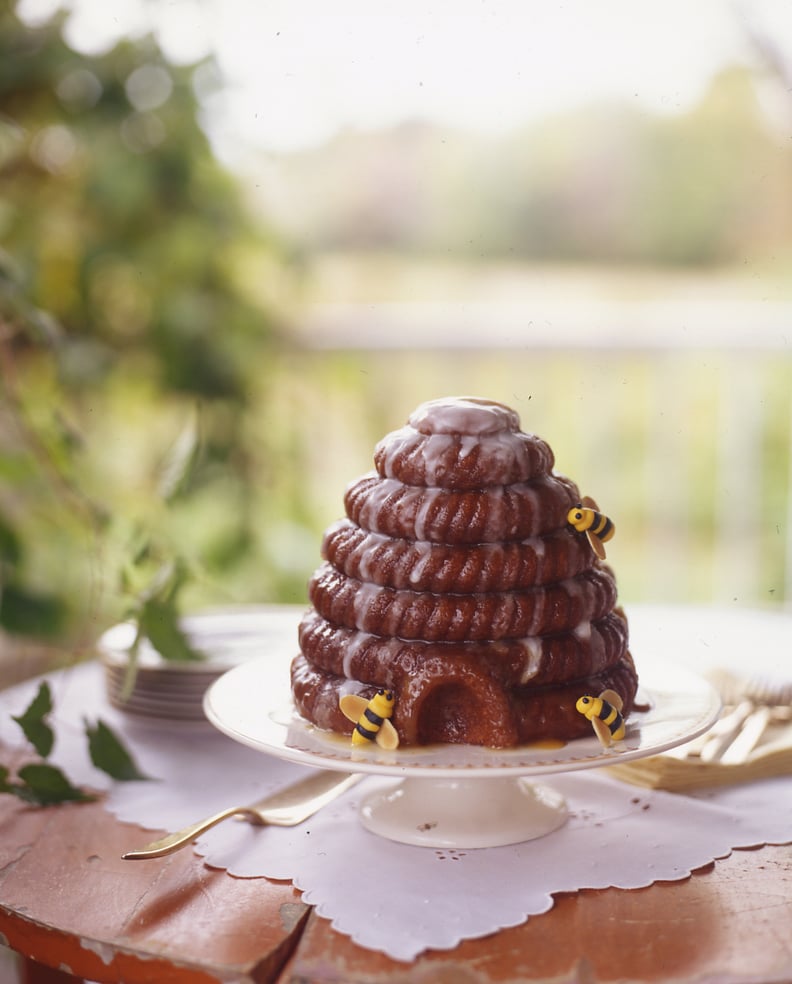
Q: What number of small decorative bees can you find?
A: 3